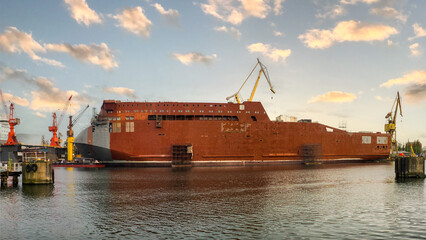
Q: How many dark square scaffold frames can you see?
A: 2